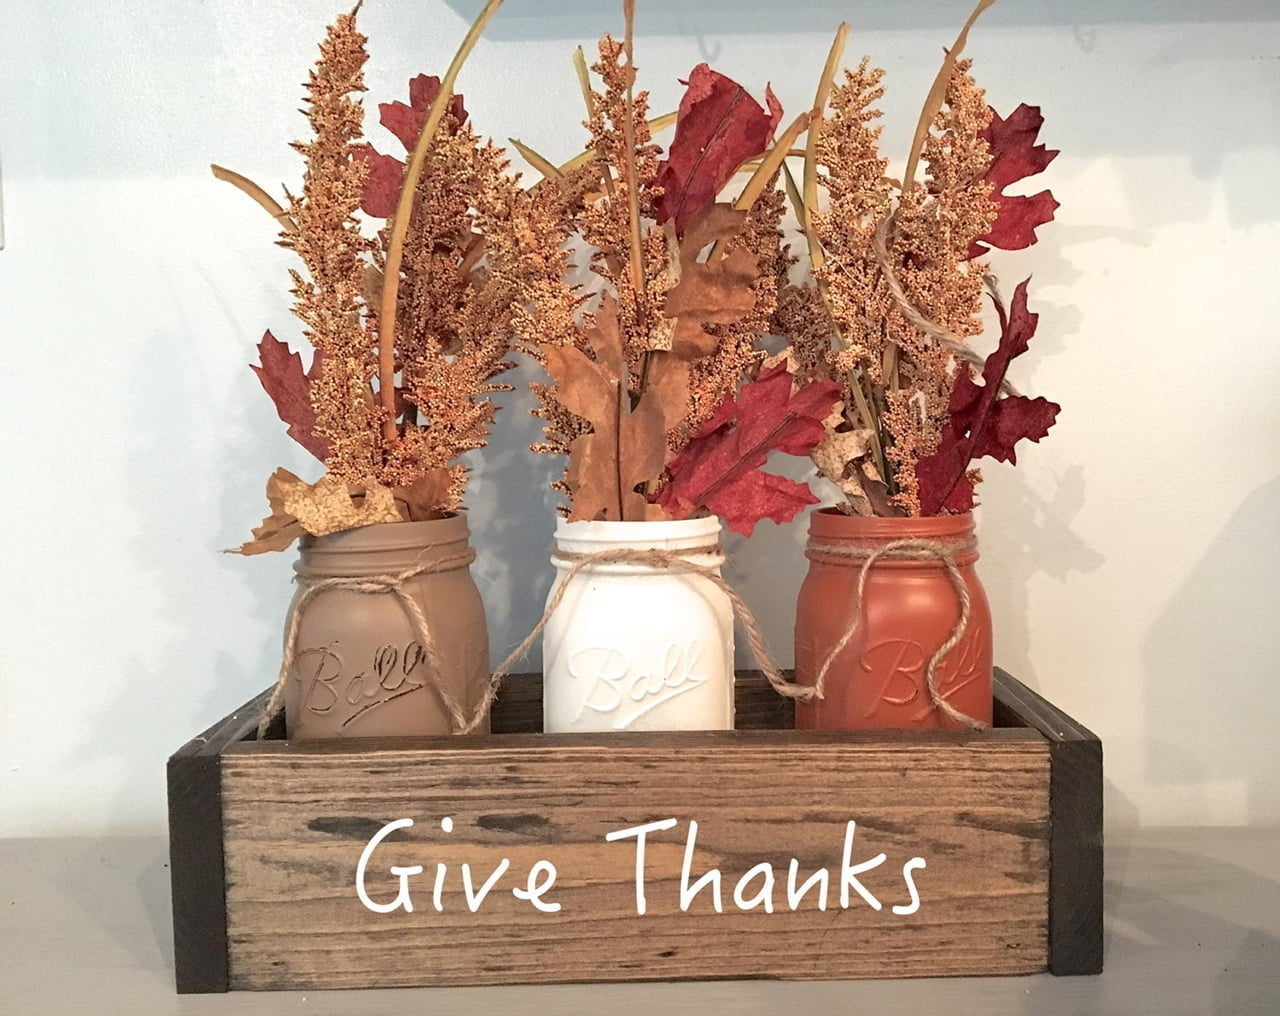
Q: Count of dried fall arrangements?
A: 3